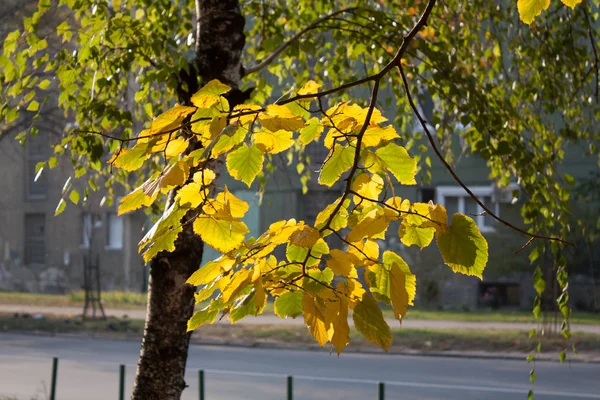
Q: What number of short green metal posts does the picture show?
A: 5